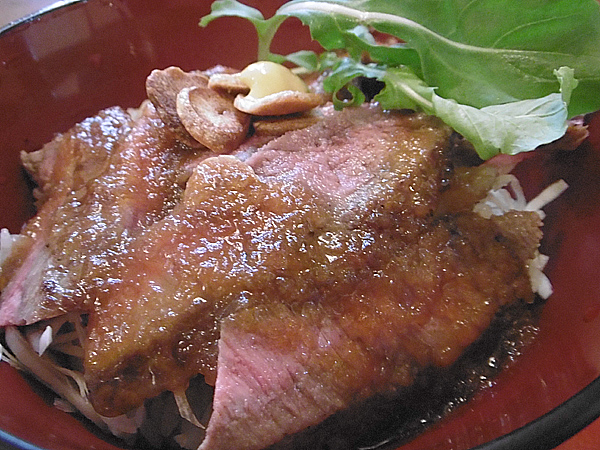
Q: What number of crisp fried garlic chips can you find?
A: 5